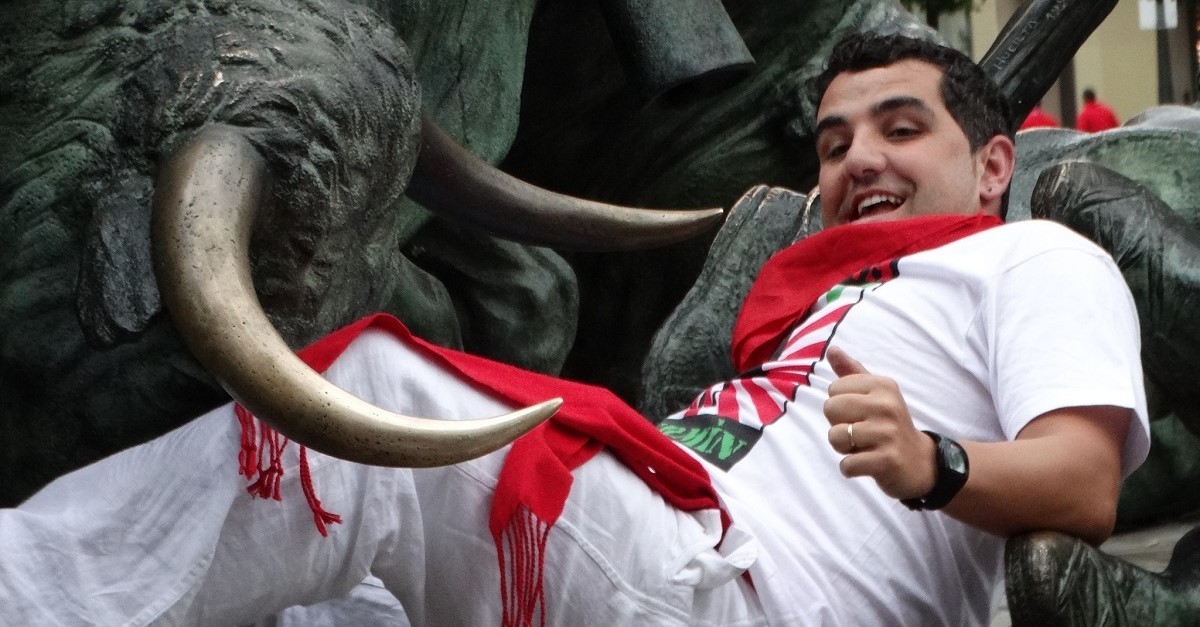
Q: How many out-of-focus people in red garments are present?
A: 2